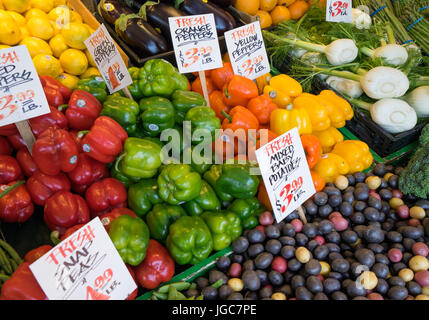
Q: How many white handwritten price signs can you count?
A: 7